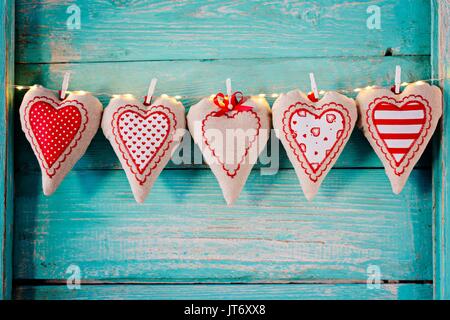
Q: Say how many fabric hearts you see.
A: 5